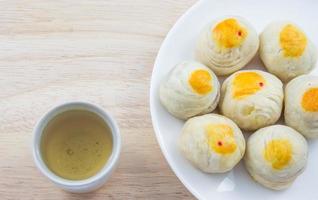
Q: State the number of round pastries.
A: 7